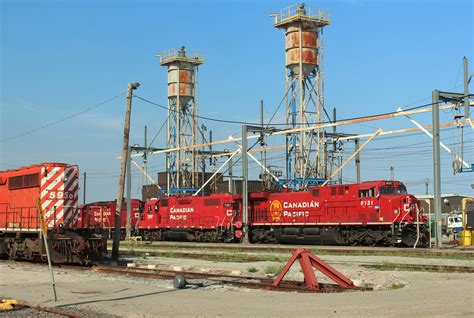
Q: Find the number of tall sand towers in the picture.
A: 2